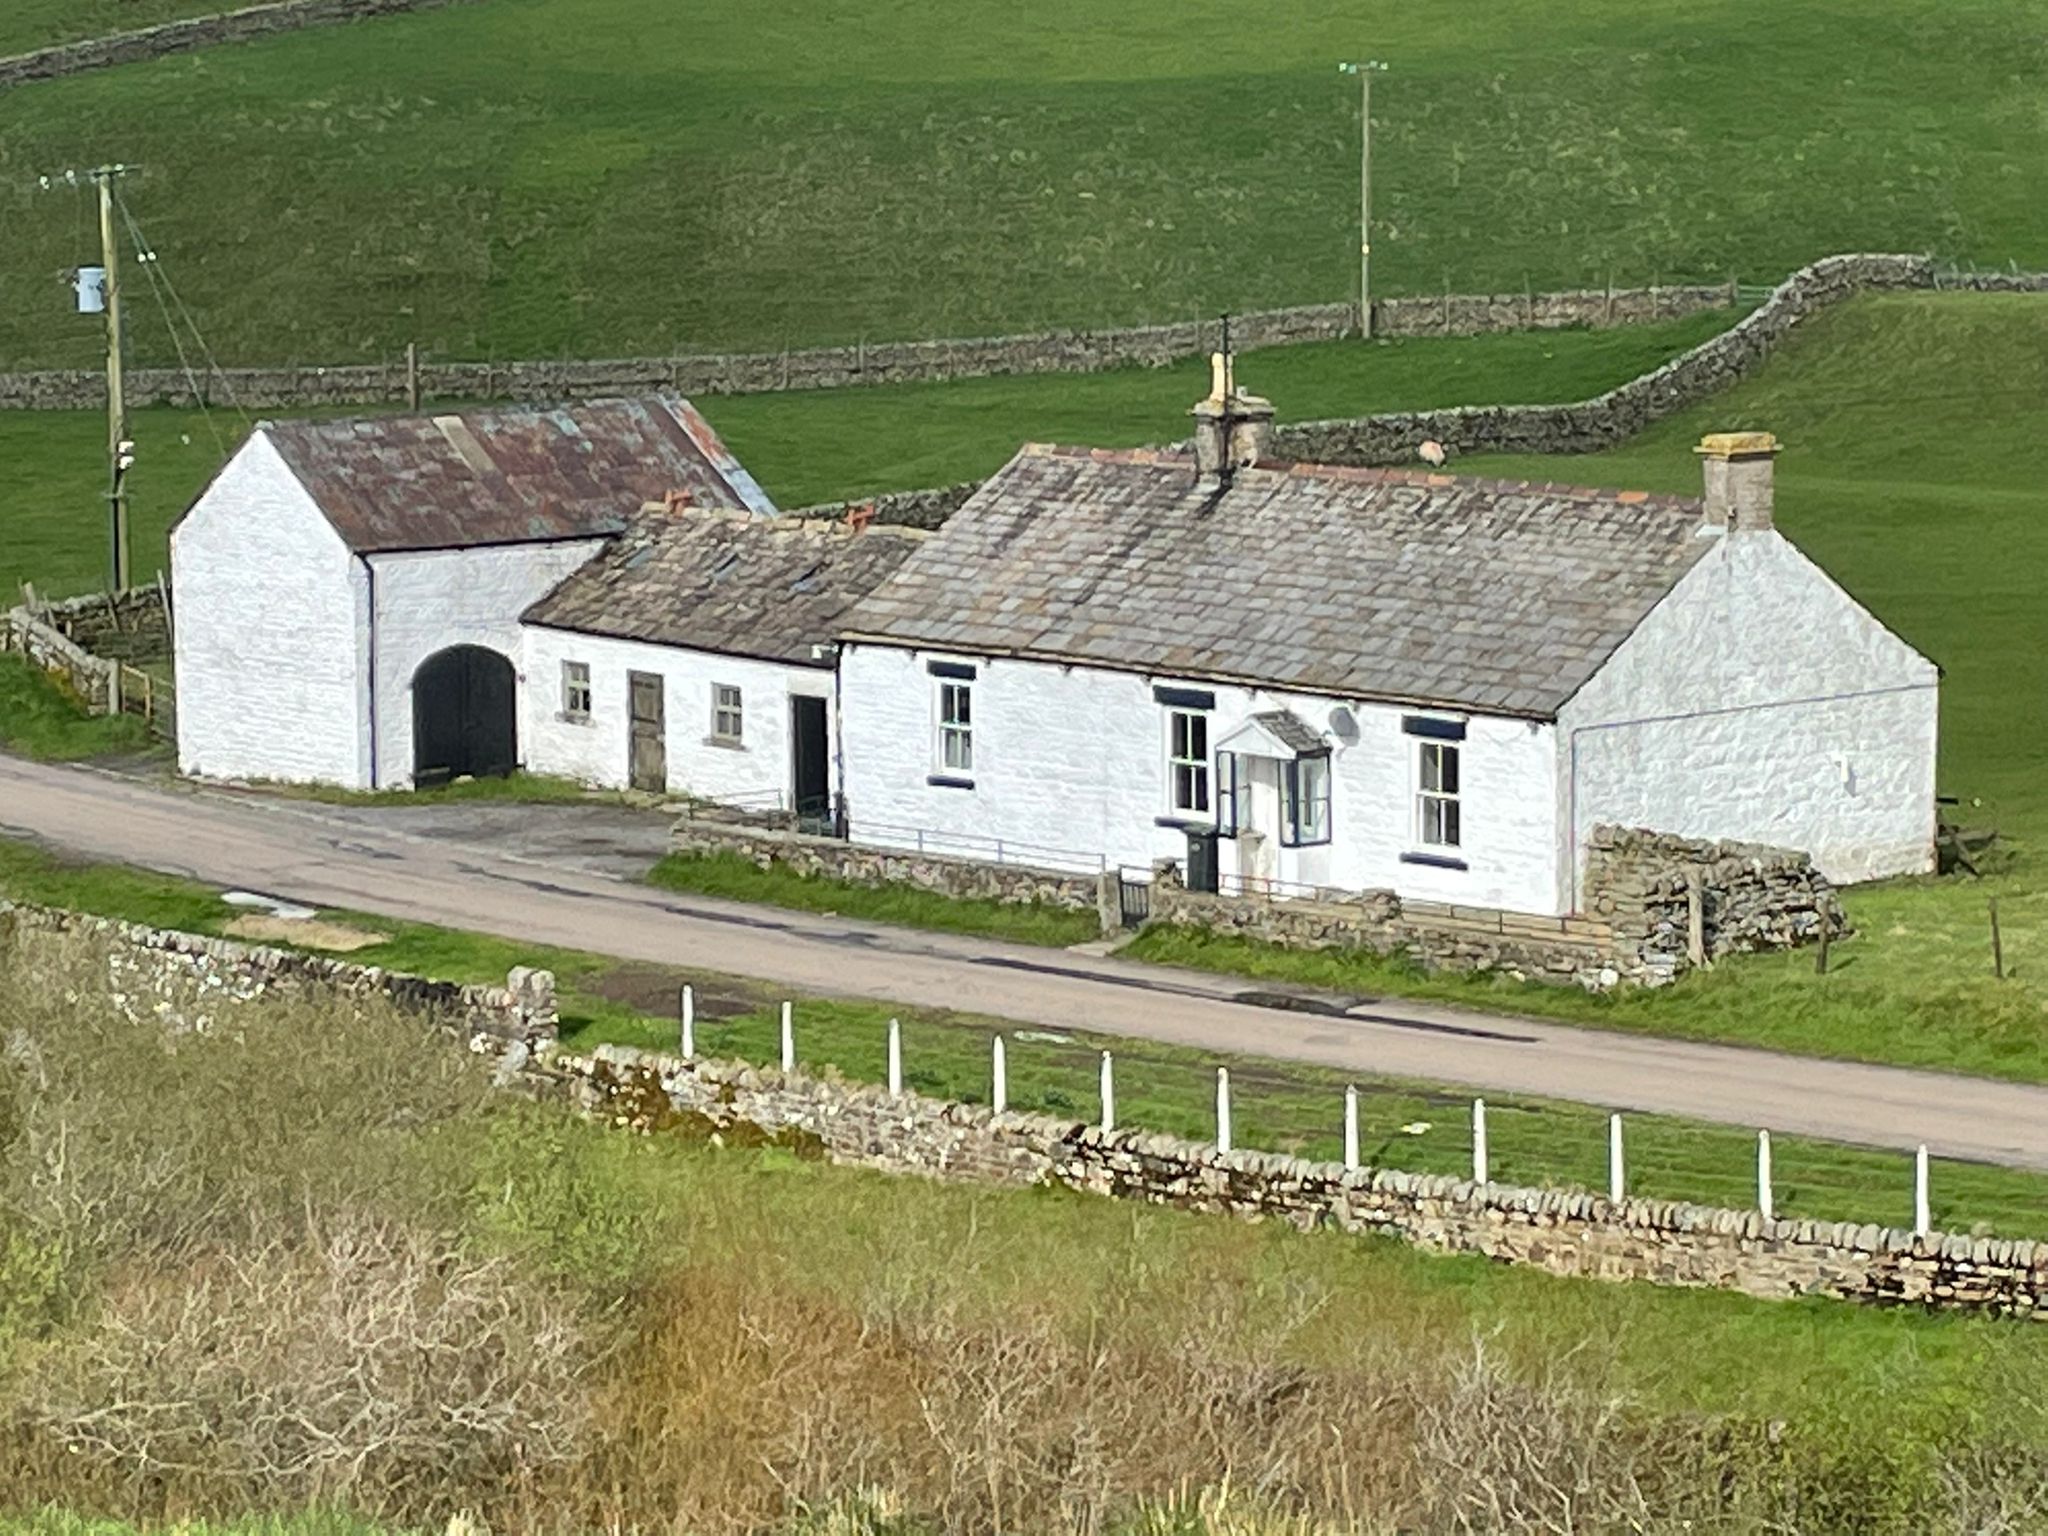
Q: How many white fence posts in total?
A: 11